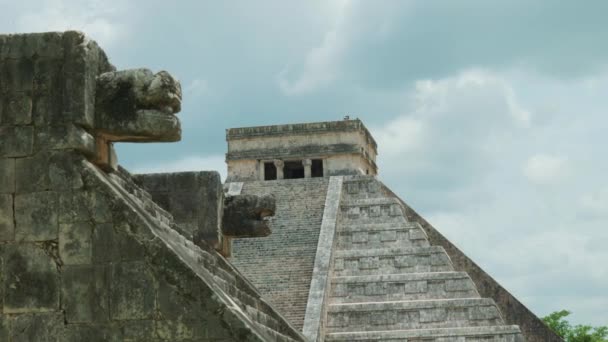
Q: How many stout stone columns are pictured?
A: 2